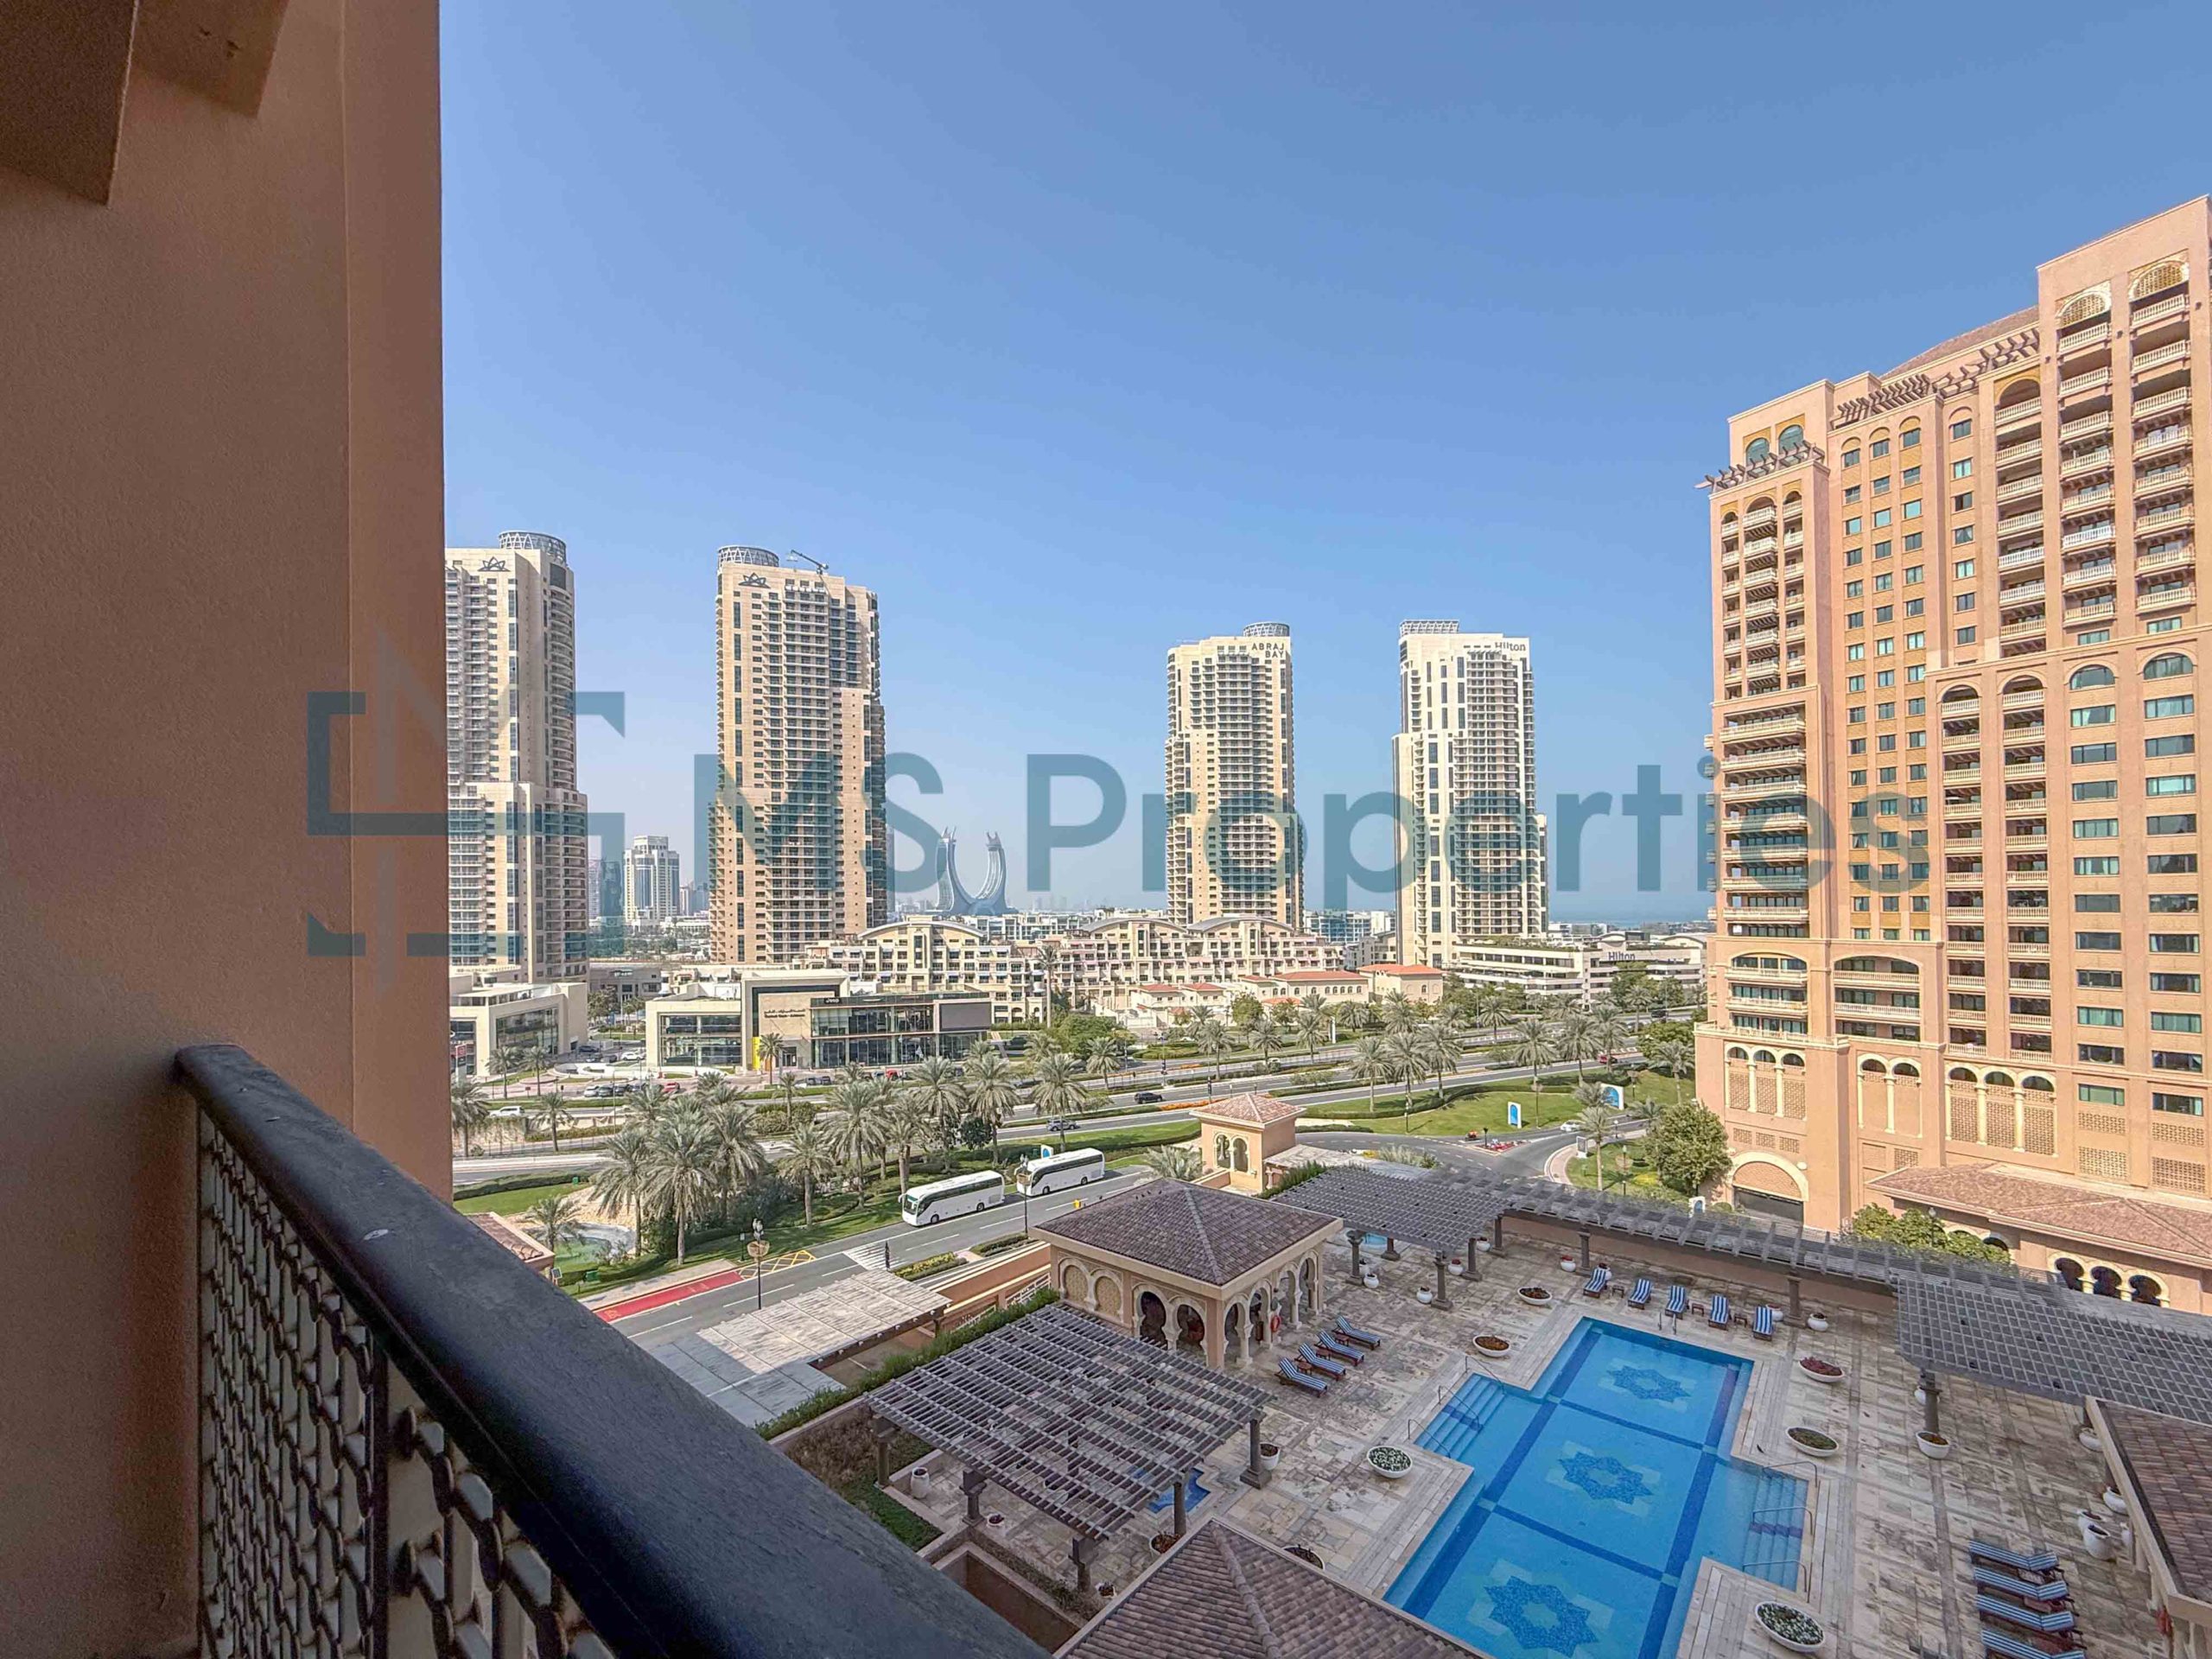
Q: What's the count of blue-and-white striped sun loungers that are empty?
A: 13